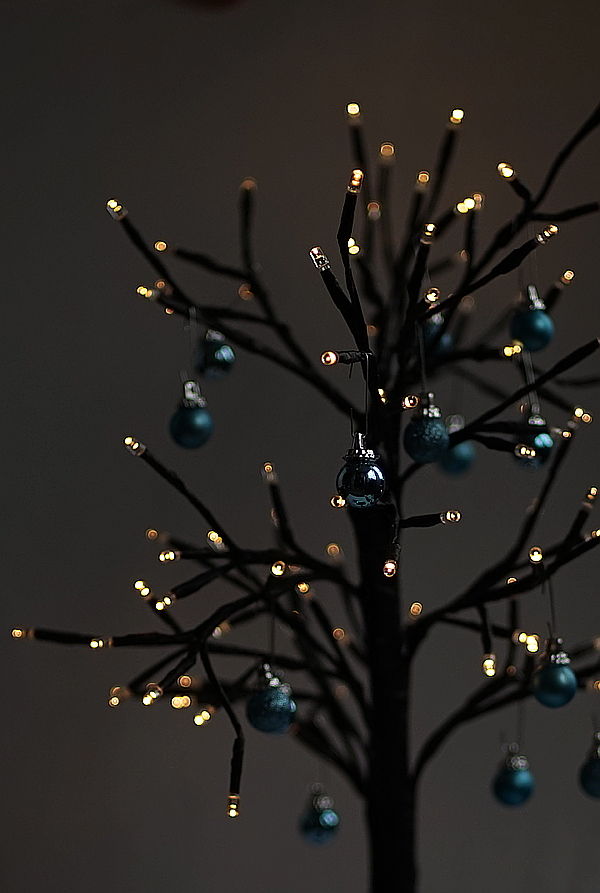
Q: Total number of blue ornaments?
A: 13